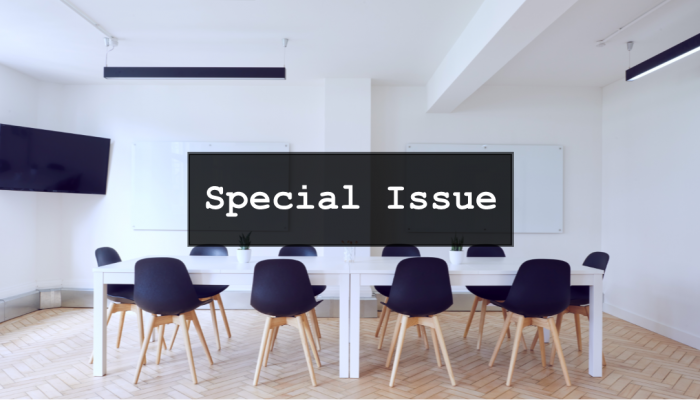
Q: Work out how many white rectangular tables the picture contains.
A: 2